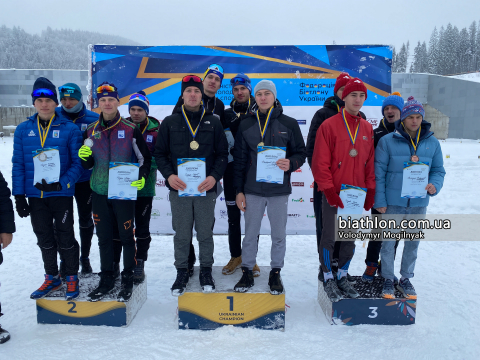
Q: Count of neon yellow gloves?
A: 2